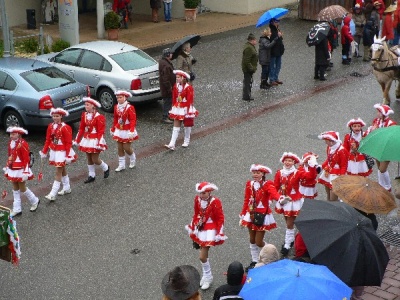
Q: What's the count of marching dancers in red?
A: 12